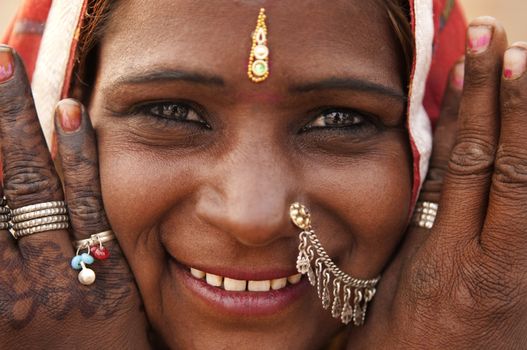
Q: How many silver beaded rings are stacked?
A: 4